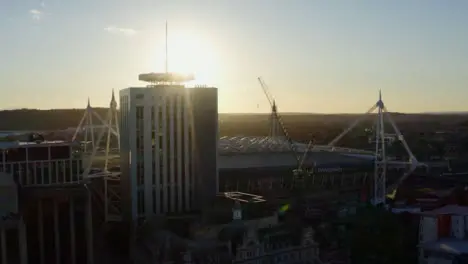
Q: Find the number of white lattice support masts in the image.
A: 4